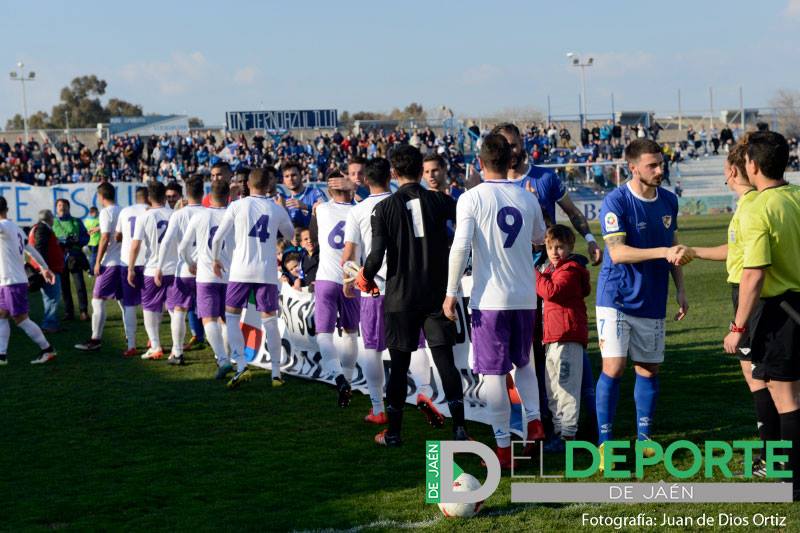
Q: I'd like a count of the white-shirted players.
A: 10